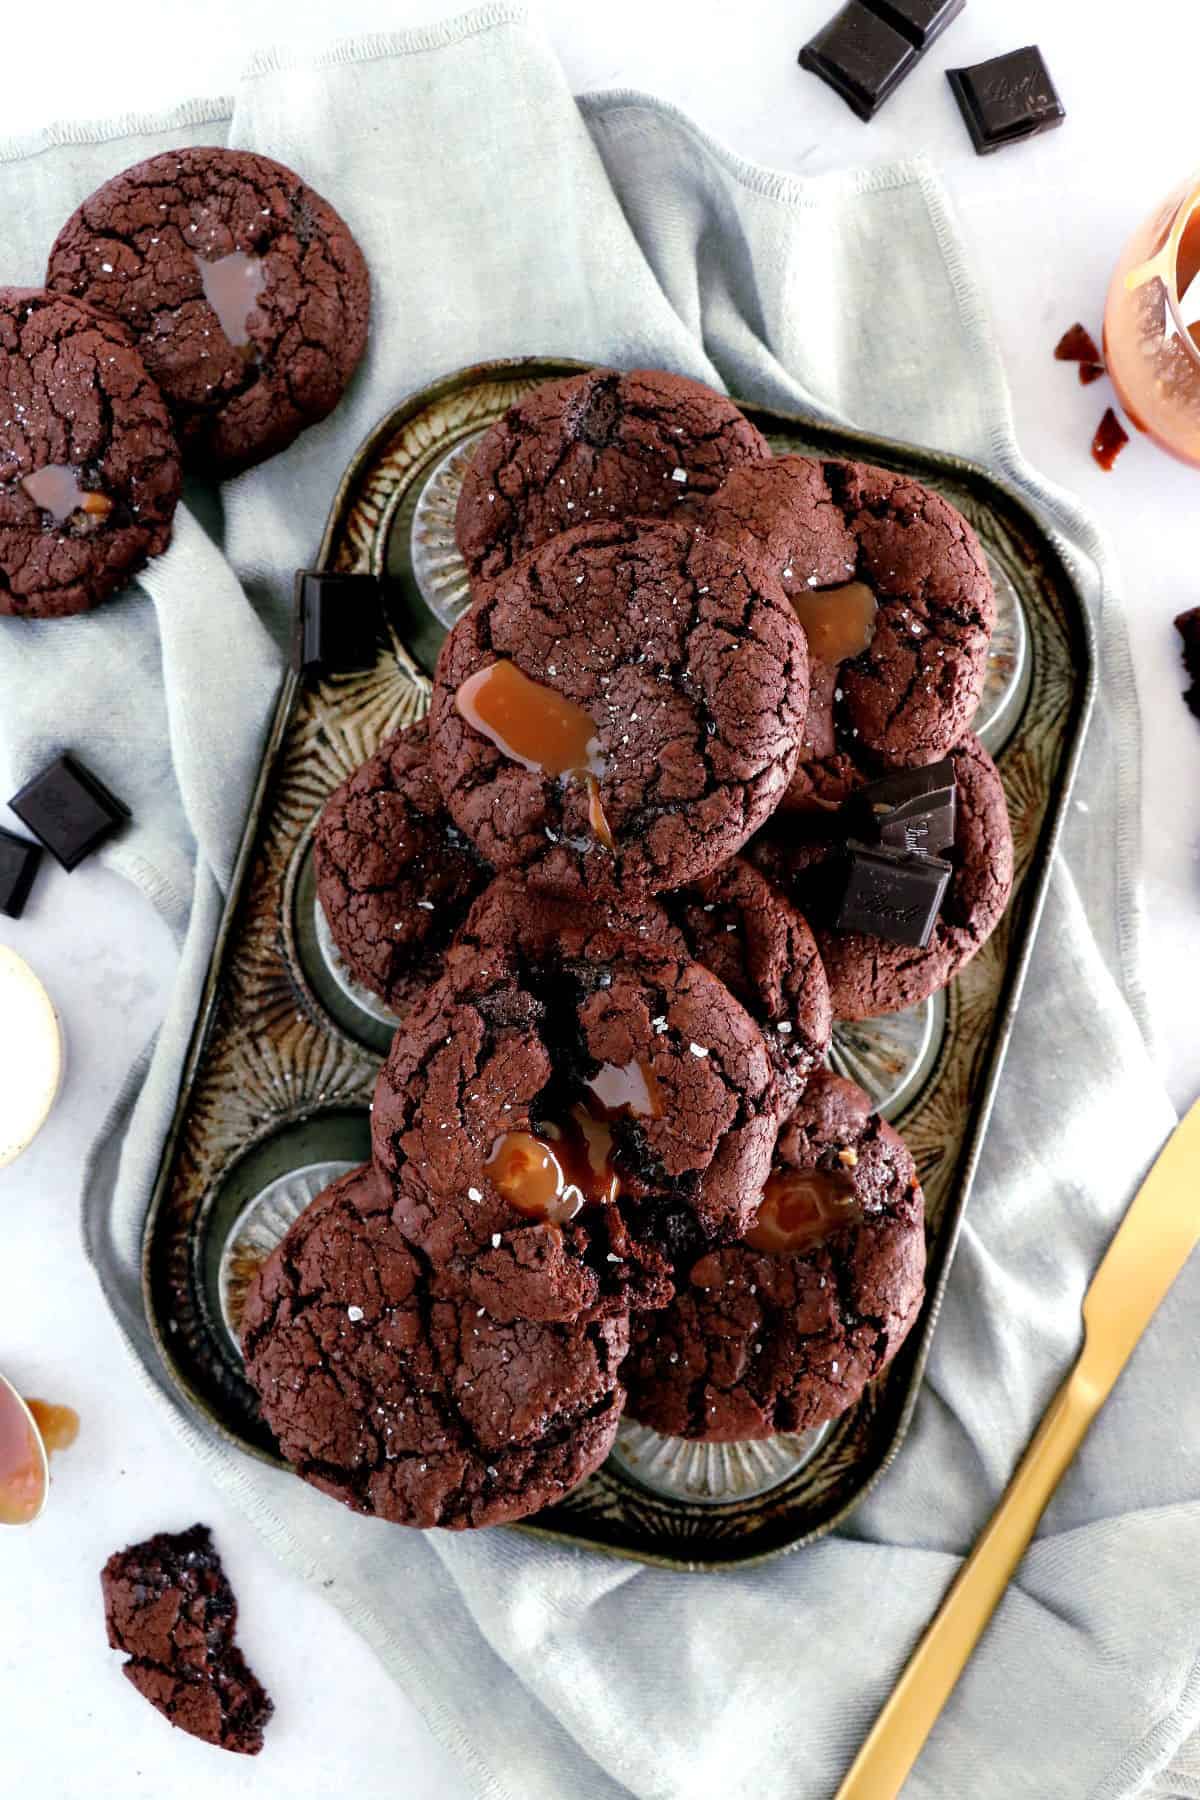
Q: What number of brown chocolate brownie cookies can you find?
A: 11